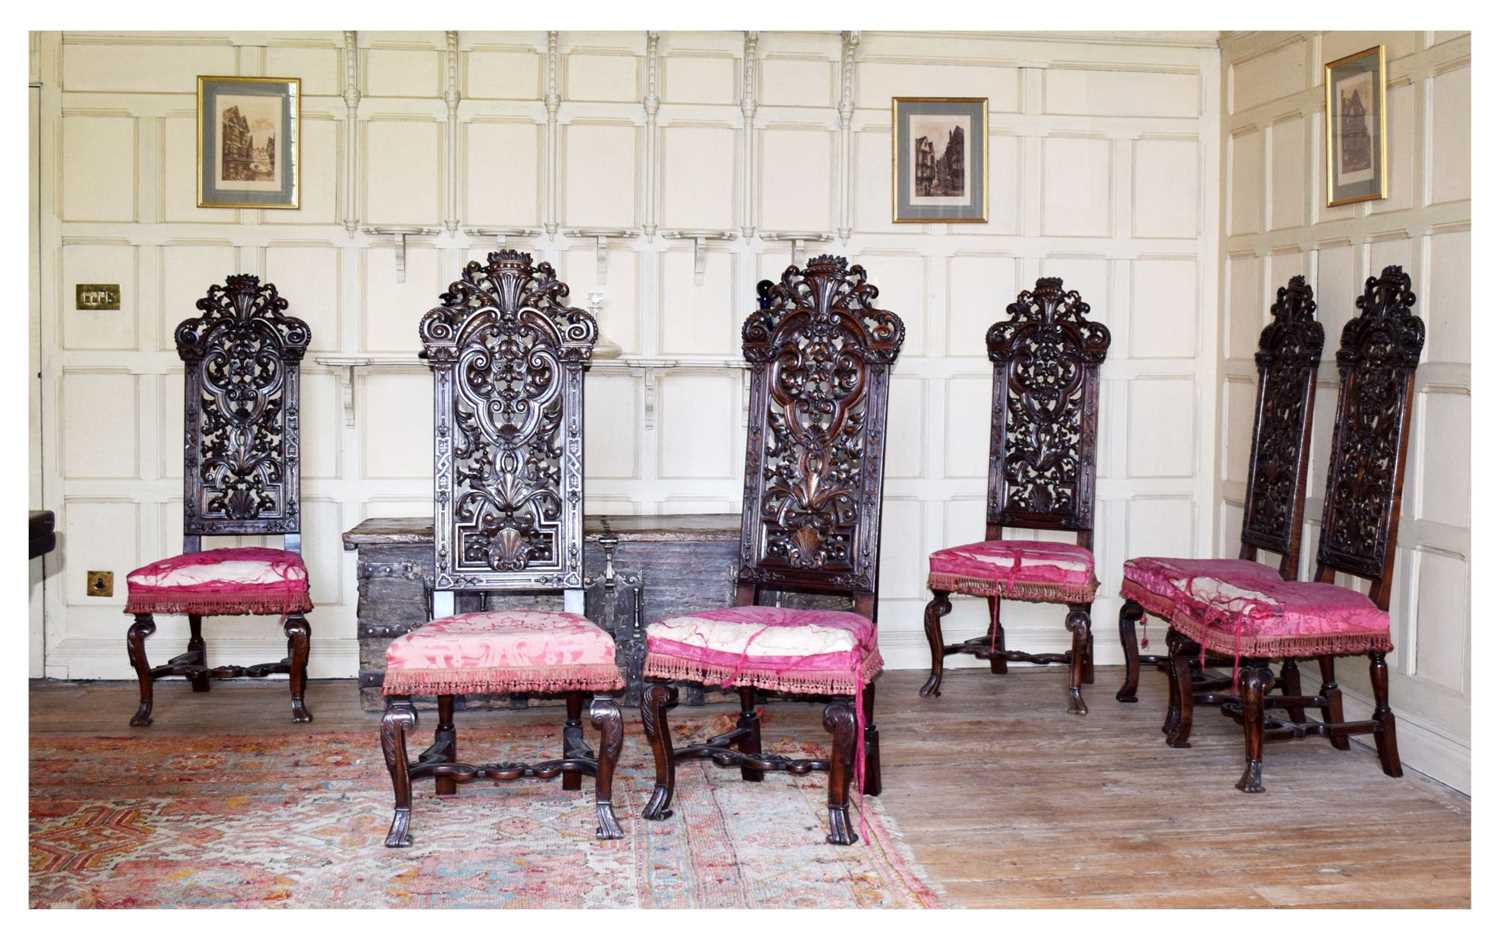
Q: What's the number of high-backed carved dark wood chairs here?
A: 6